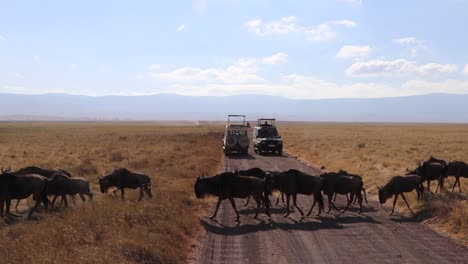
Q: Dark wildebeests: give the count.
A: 13